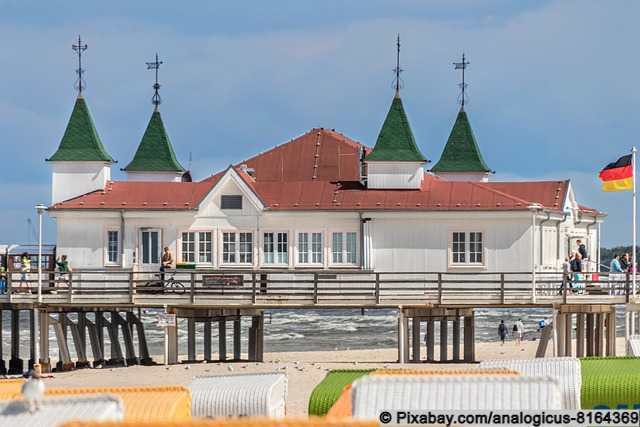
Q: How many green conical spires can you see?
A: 4